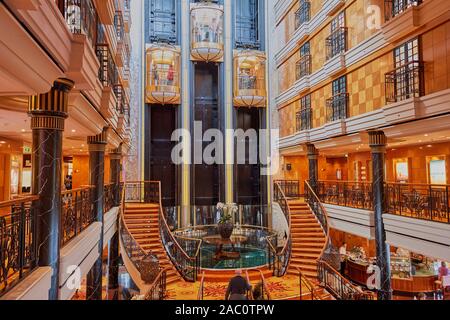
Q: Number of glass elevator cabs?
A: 3